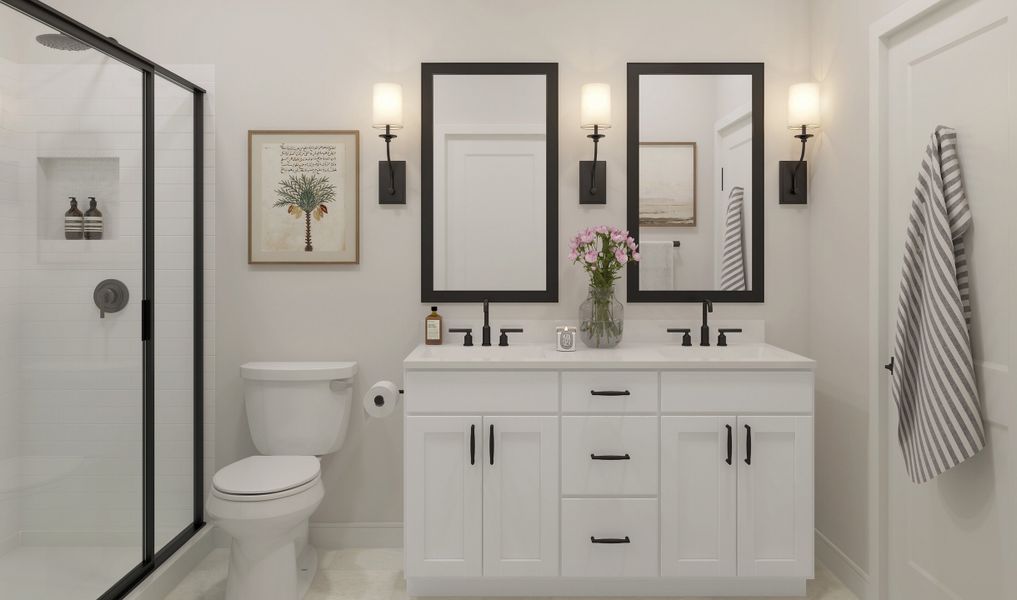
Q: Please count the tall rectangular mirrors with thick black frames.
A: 2